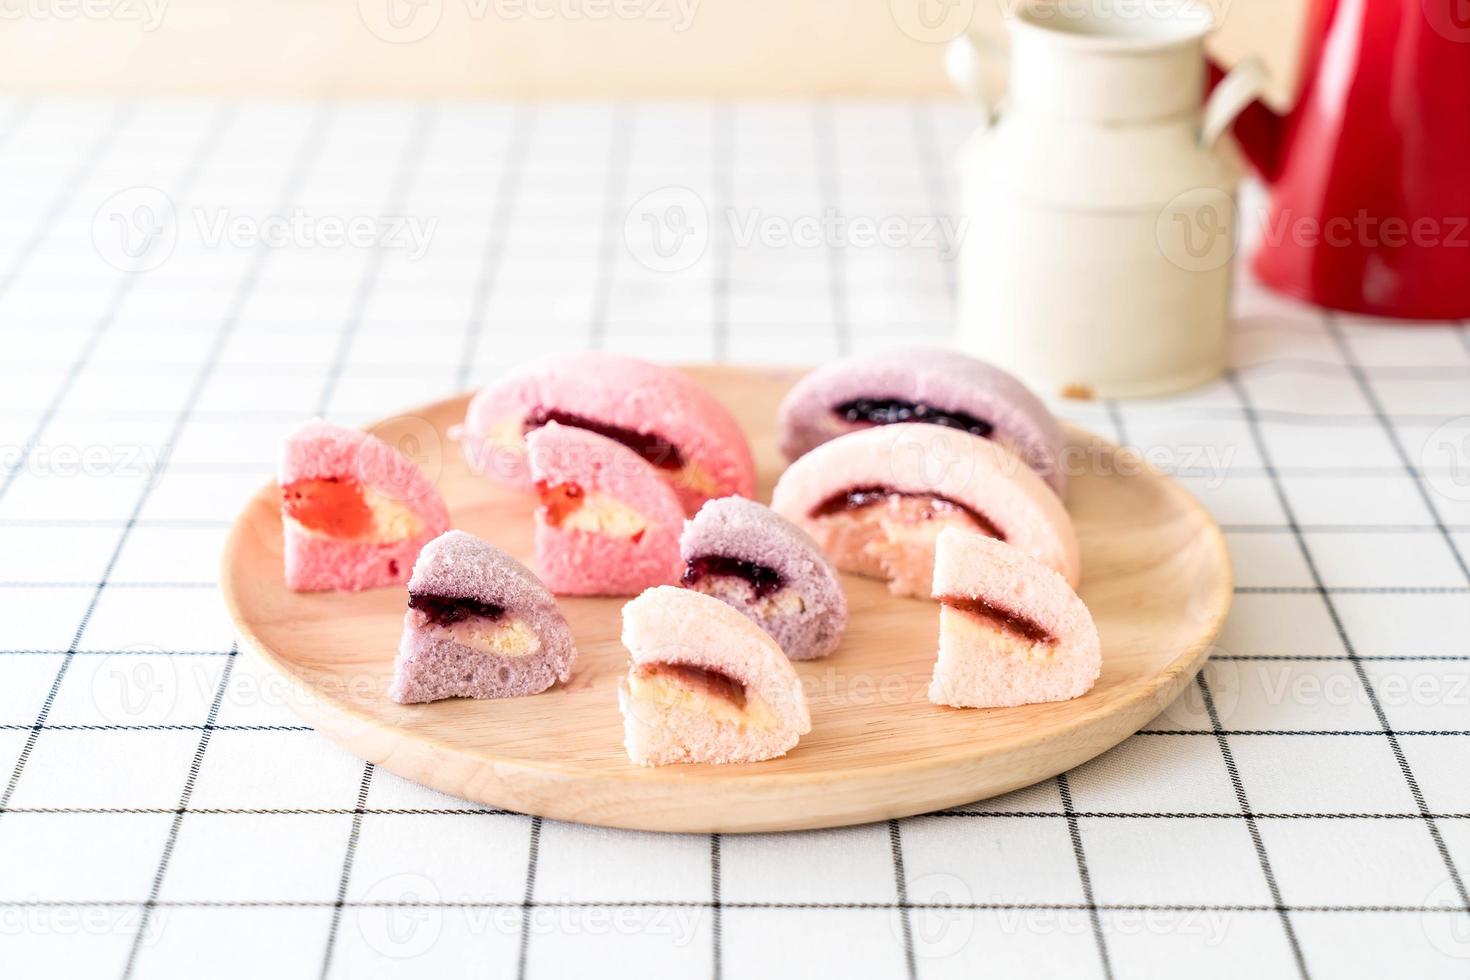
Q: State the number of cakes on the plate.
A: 9